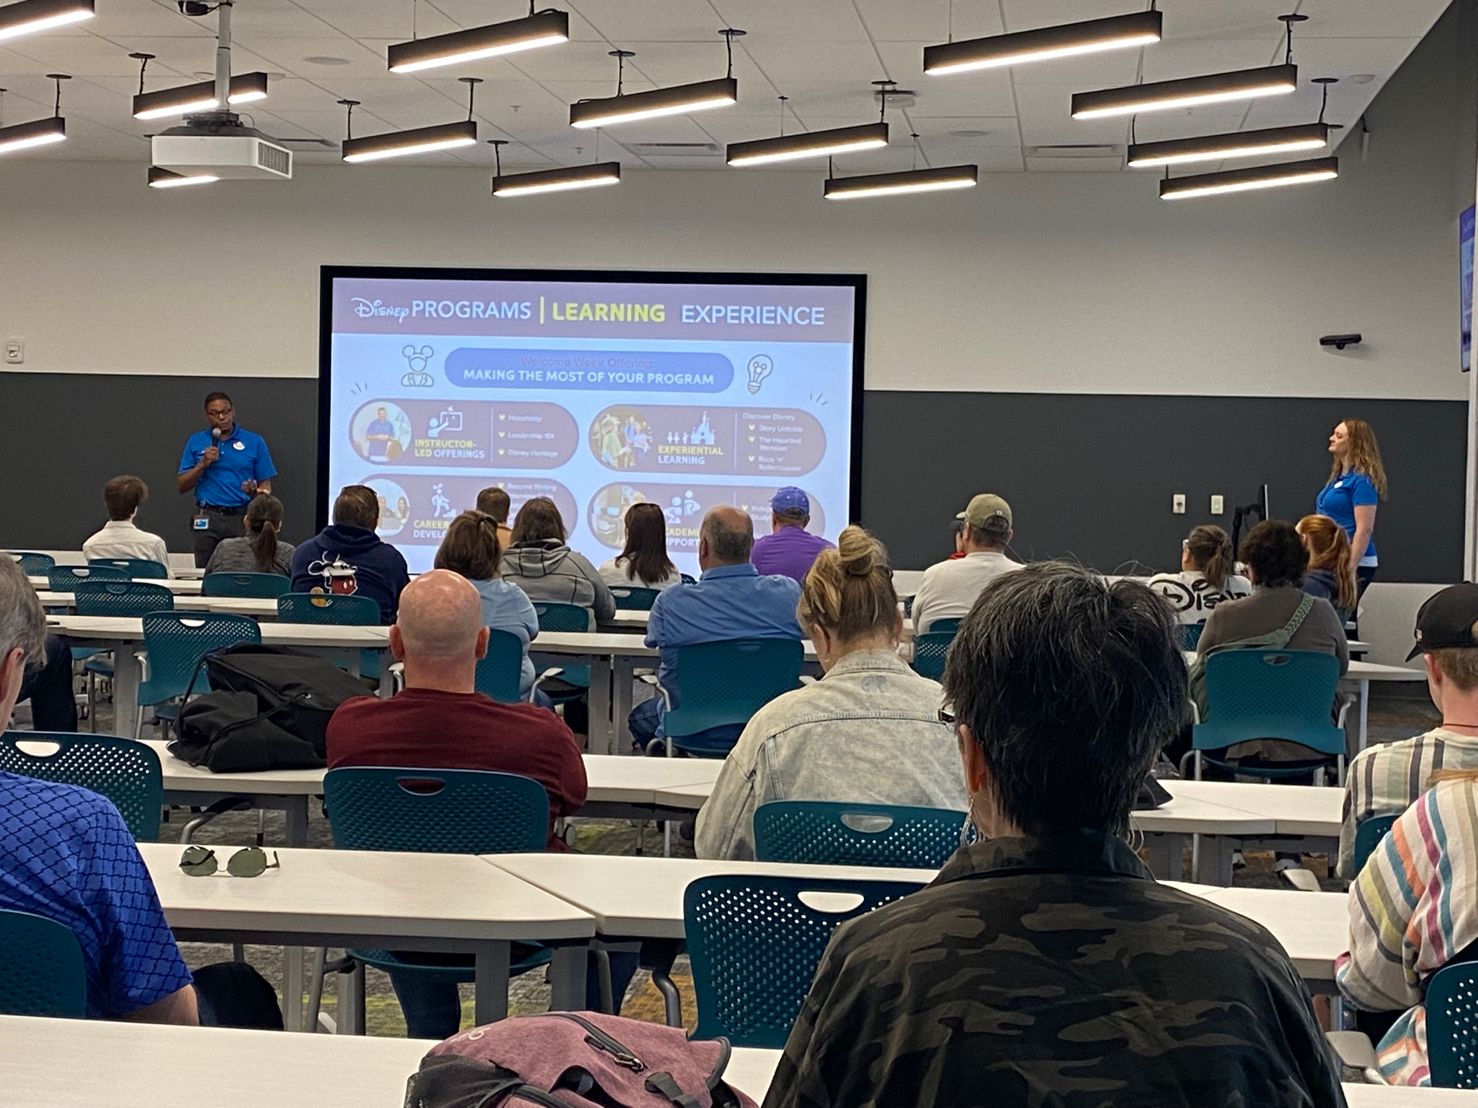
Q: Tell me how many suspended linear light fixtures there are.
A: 14